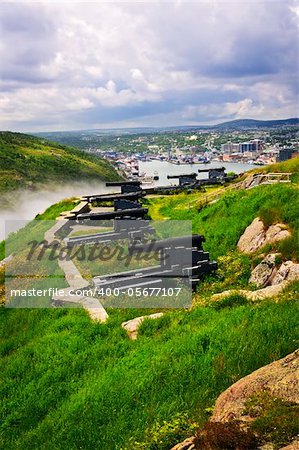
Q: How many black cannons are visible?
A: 6